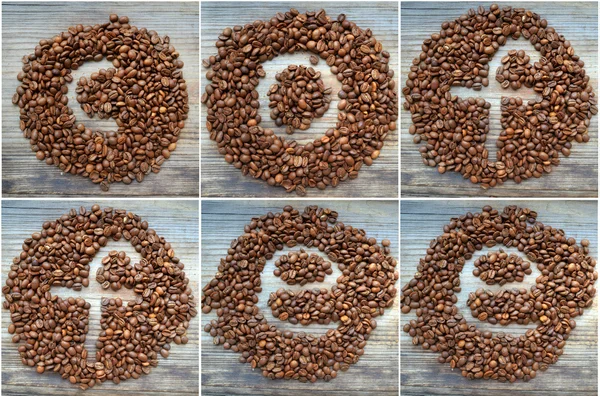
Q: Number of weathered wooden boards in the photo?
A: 6